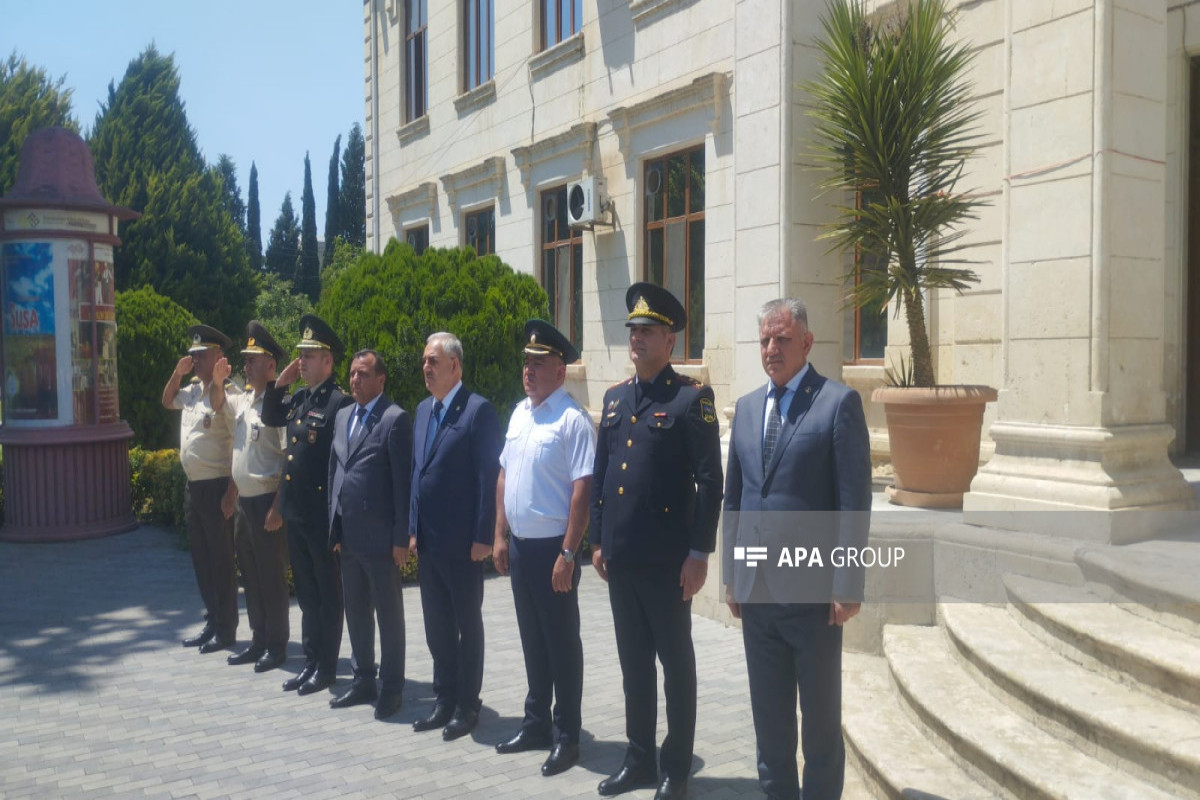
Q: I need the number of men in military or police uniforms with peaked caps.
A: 5